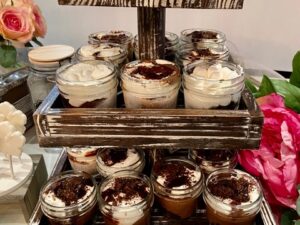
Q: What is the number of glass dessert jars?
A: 15